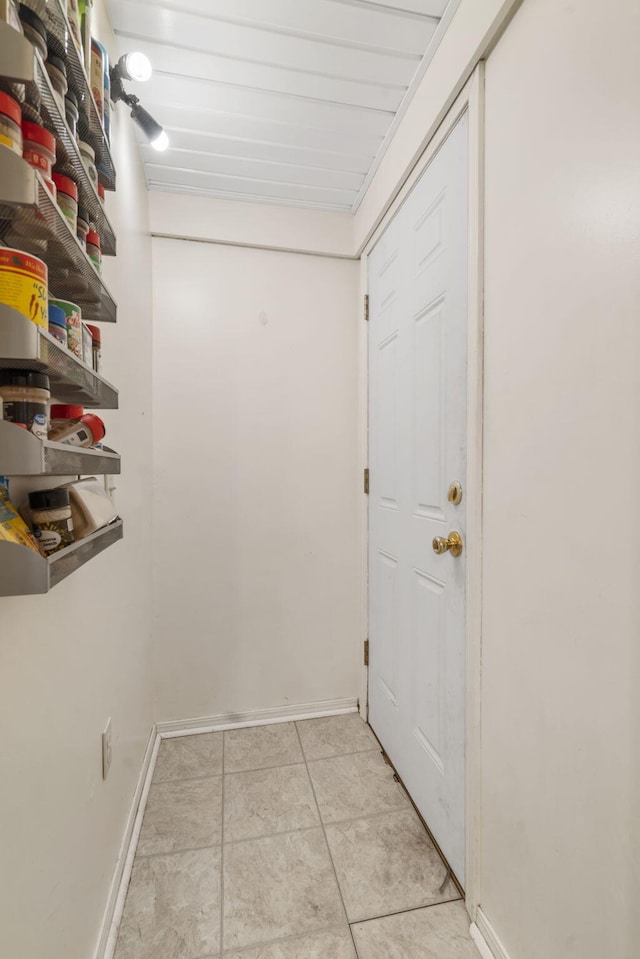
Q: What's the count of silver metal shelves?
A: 6